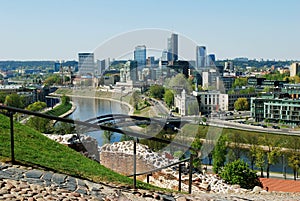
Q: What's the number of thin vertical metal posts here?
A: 5